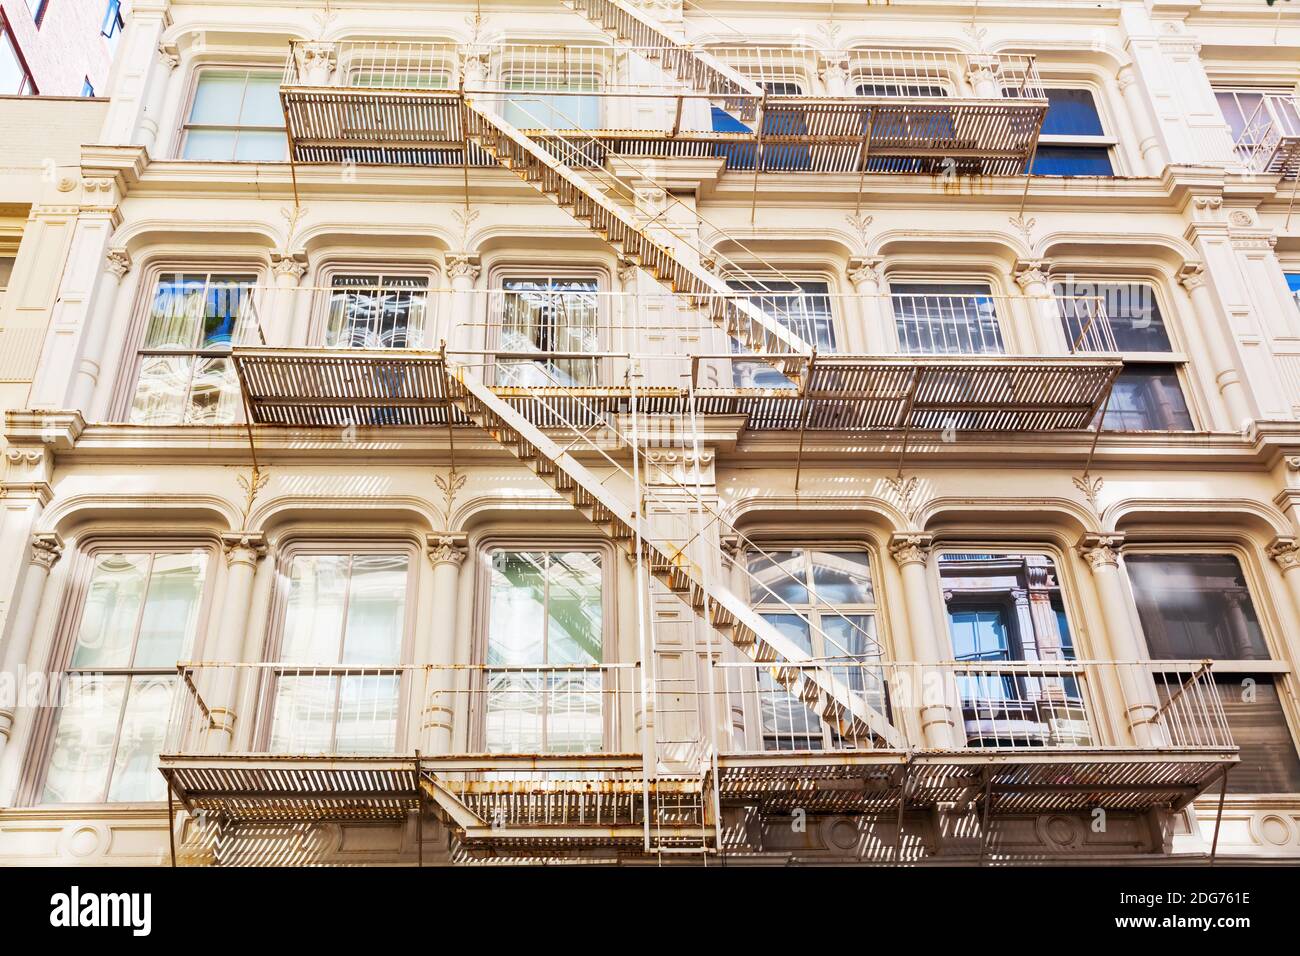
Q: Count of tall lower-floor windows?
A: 6